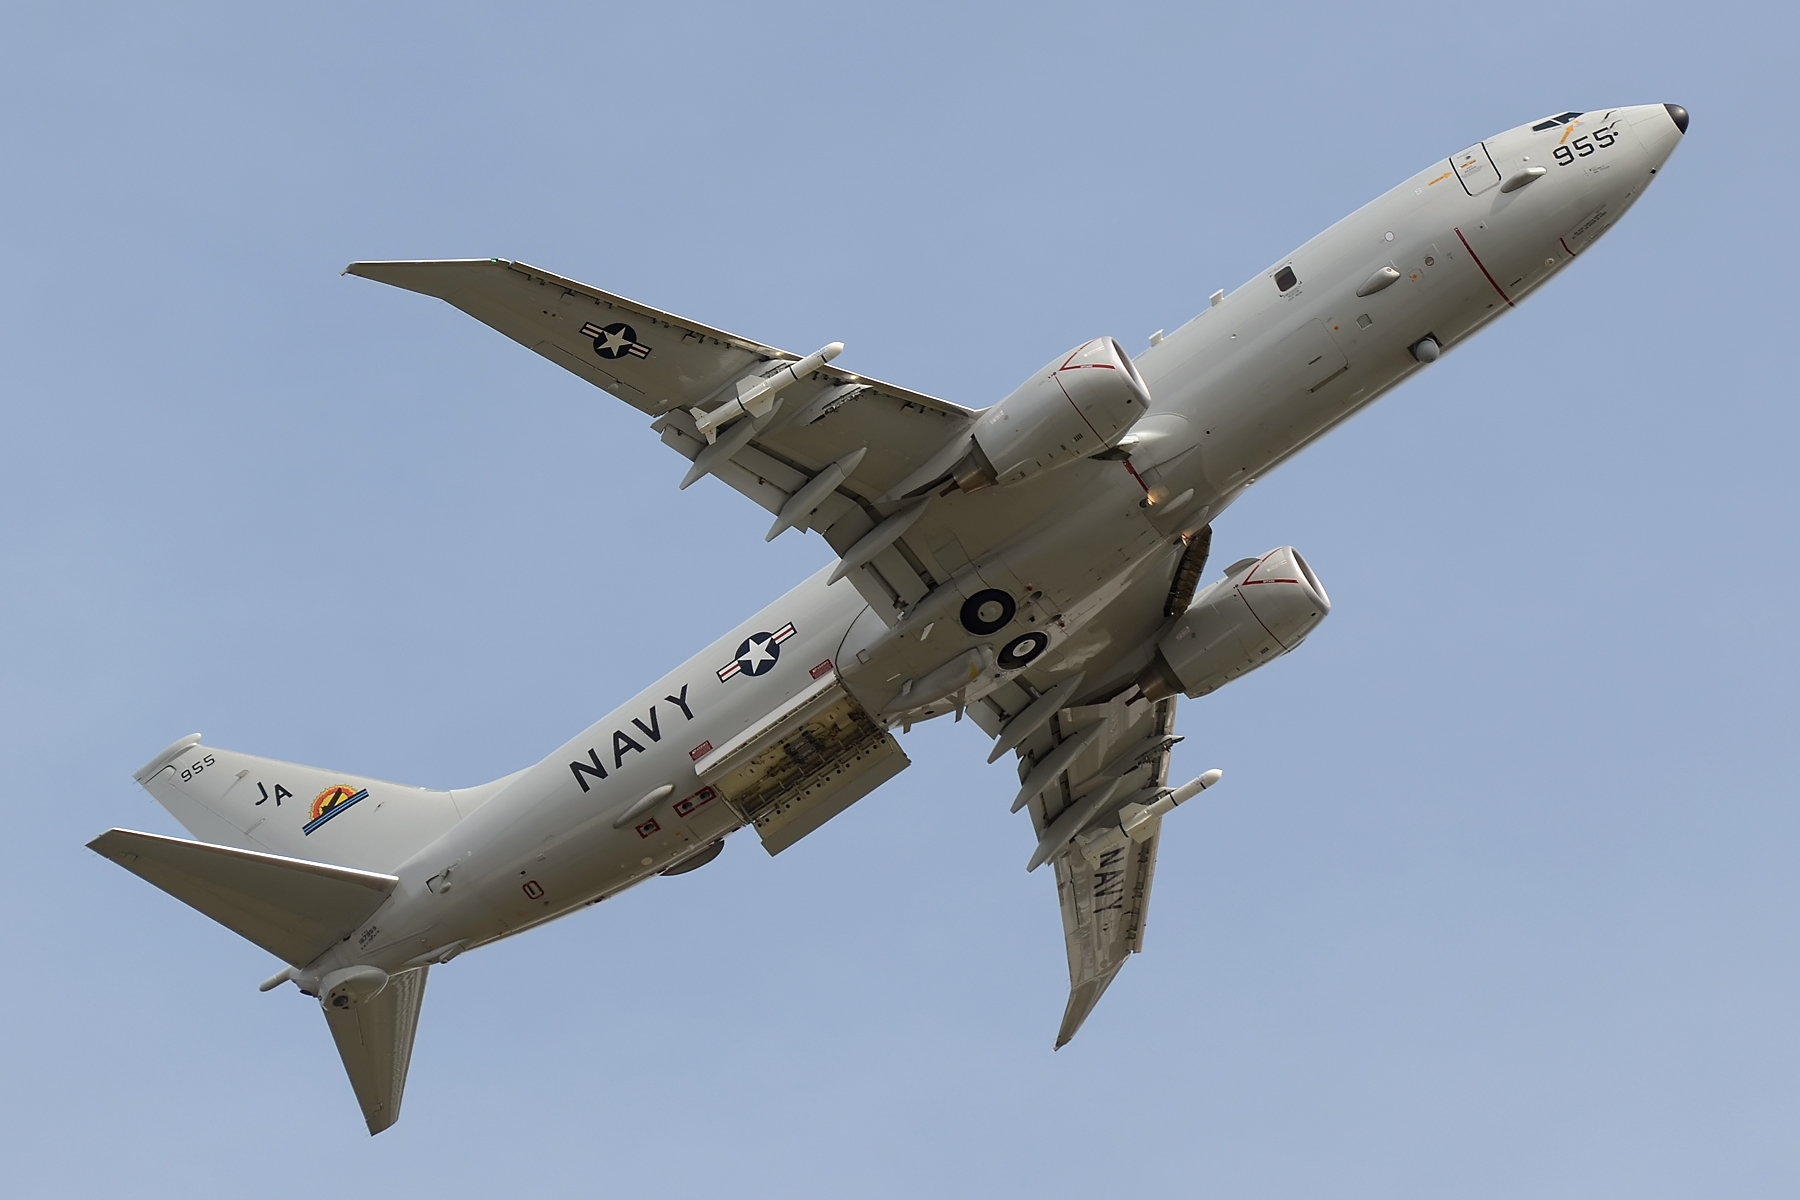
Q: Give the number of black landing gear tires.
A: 2